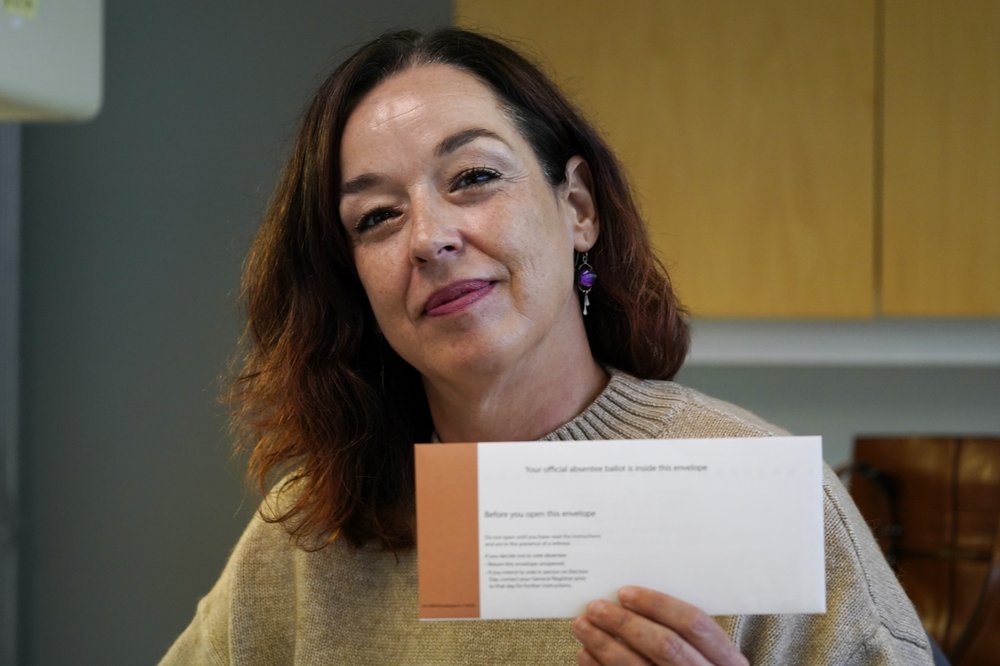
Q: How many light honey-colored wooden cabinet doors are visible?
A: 2